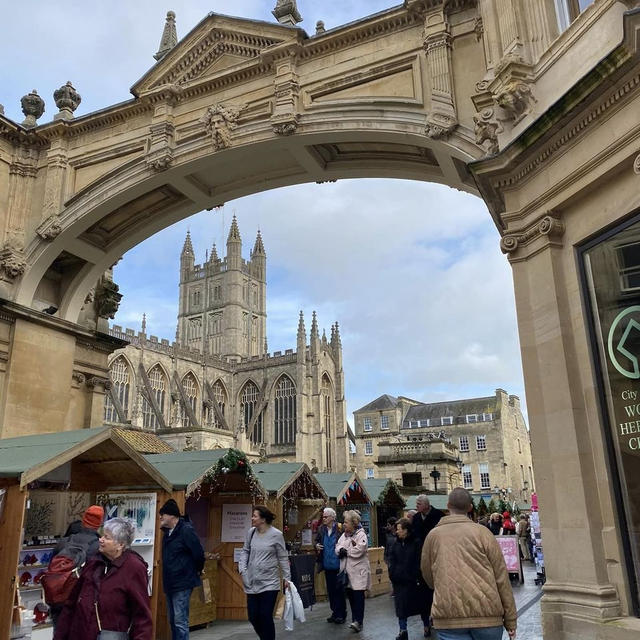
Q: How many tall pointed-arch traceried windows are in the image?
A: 7